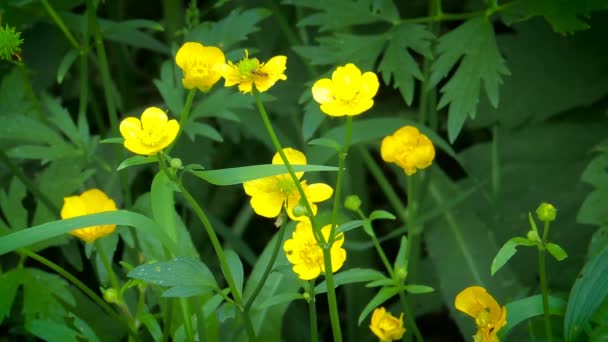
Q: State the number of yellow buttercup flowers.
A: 10